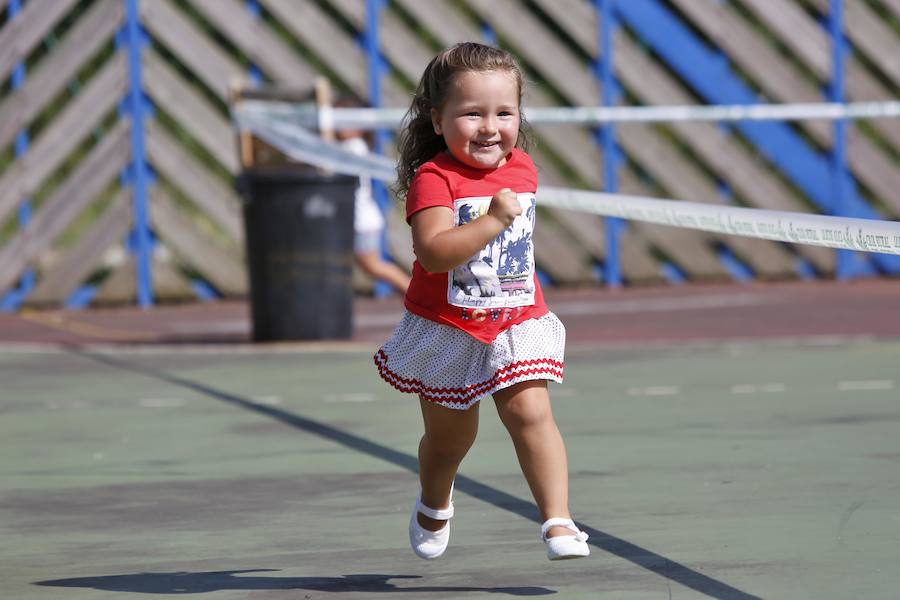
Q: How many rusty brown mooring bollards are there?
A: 0